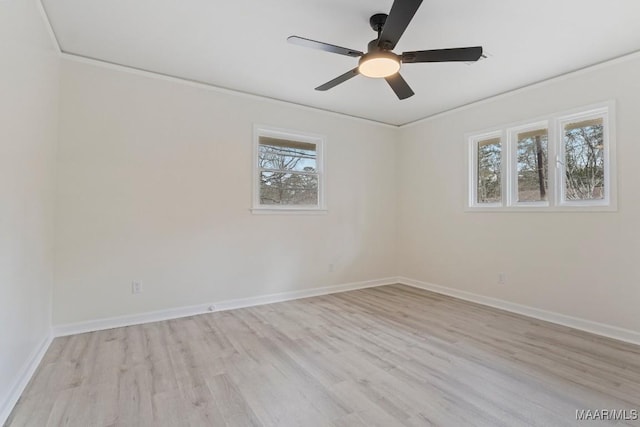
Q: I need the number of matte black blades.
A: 5